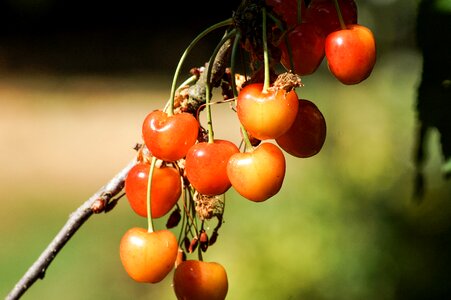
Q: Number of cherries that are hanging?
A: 12